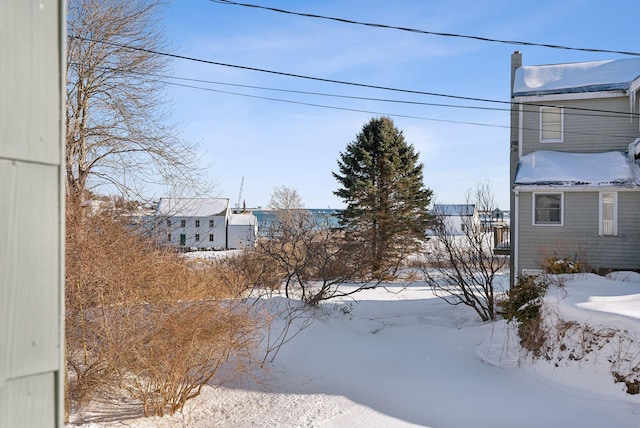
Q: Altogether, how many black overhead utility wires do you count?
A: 4